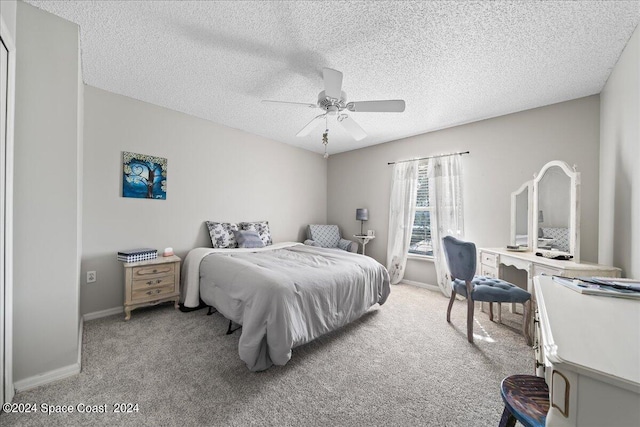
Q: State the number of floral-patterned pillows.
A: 2